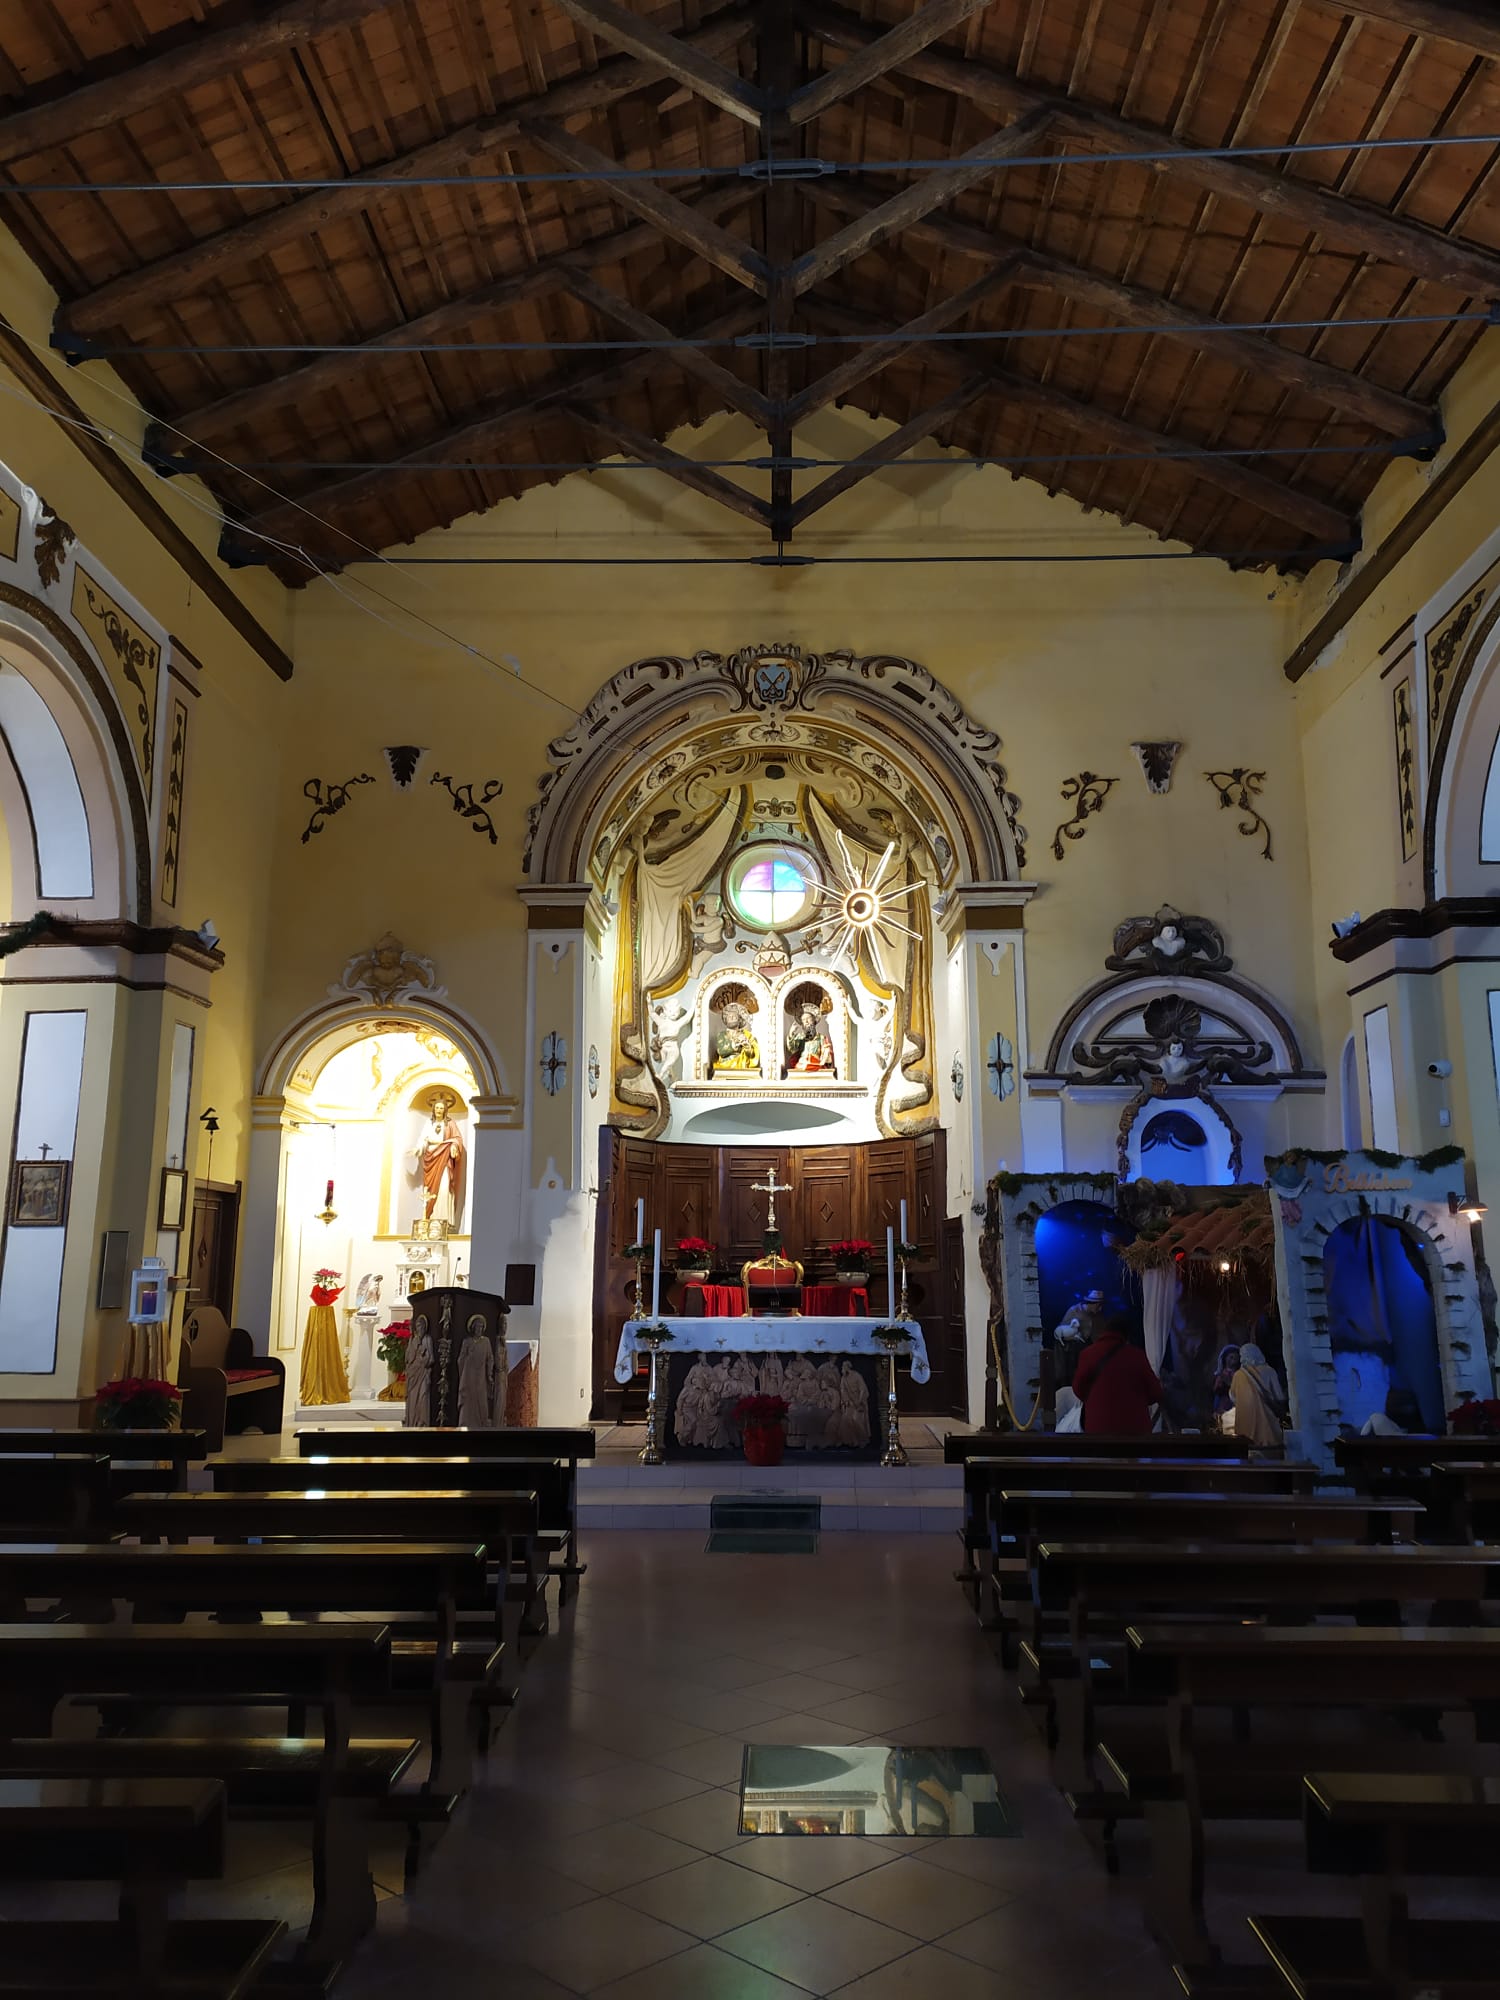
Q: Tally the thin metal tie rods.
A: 4